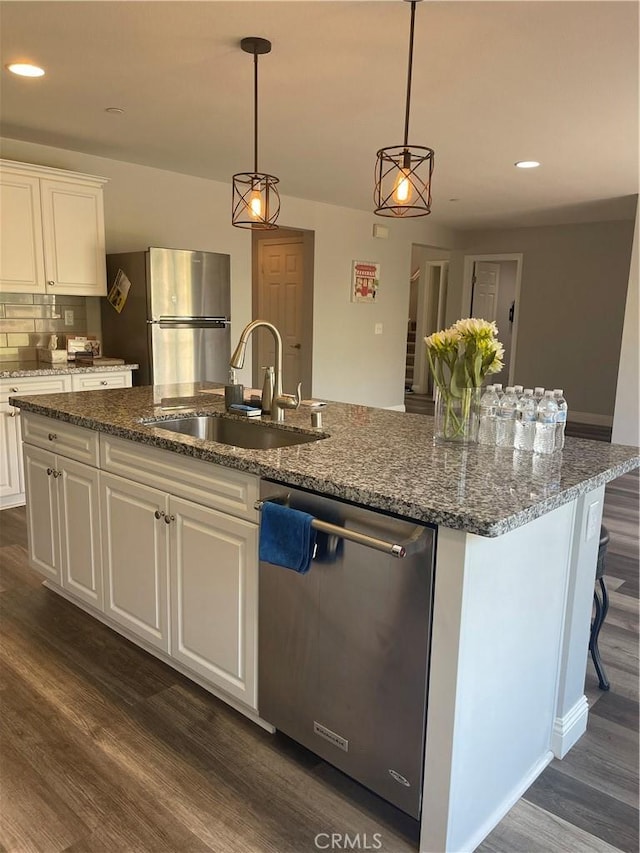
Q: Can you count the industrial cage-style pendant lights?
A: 2